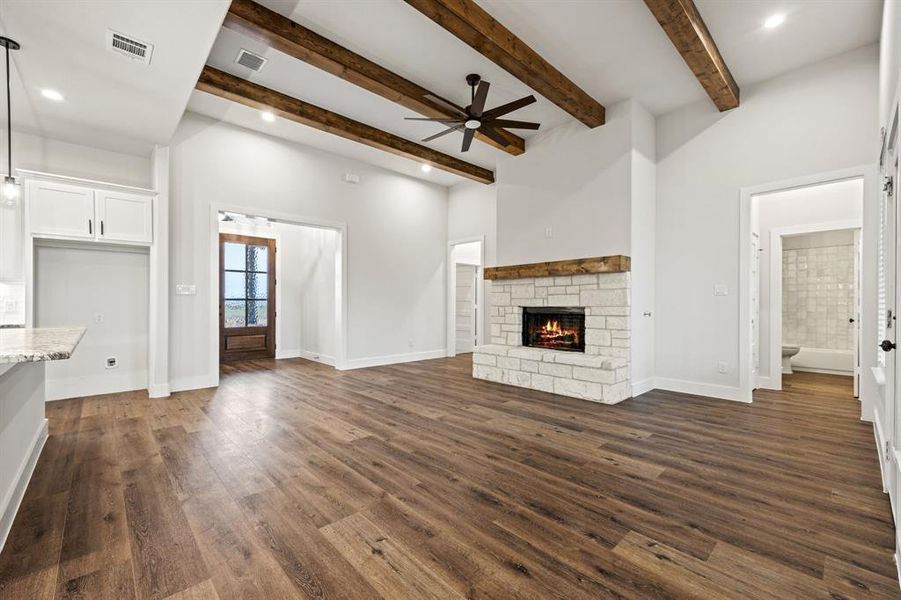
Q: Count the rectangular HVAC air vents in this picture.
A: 2